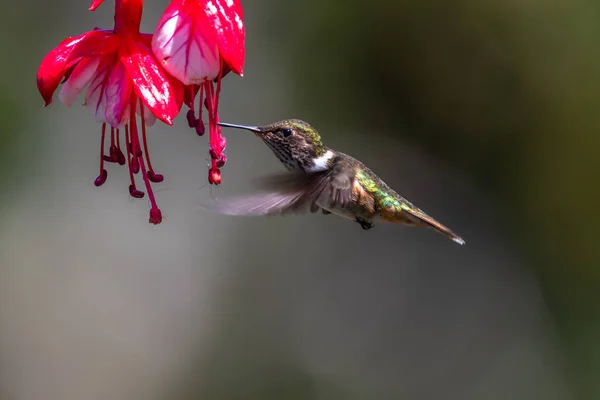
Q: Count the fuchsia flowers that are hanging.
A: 2